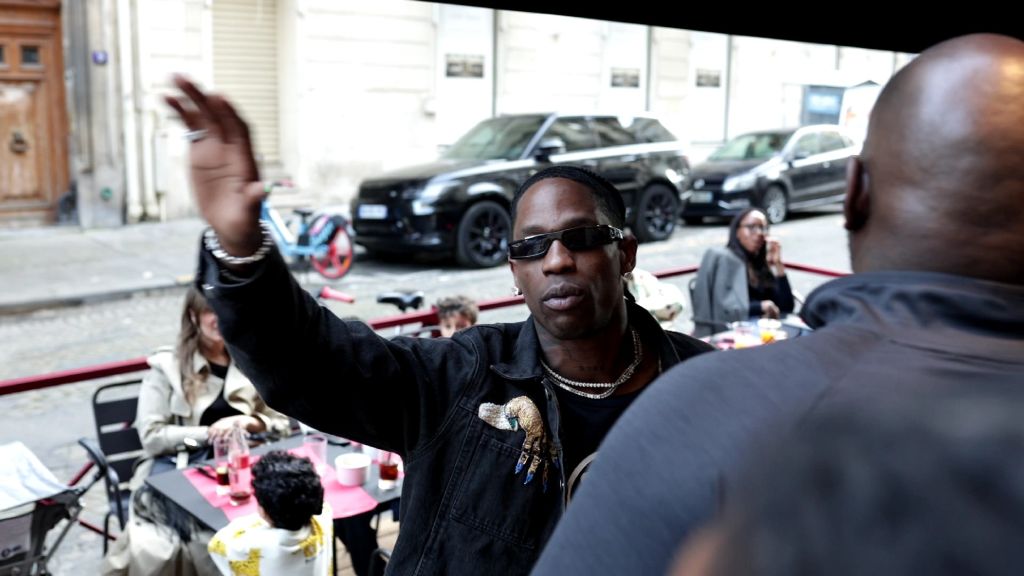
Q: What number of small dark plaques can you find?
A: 3